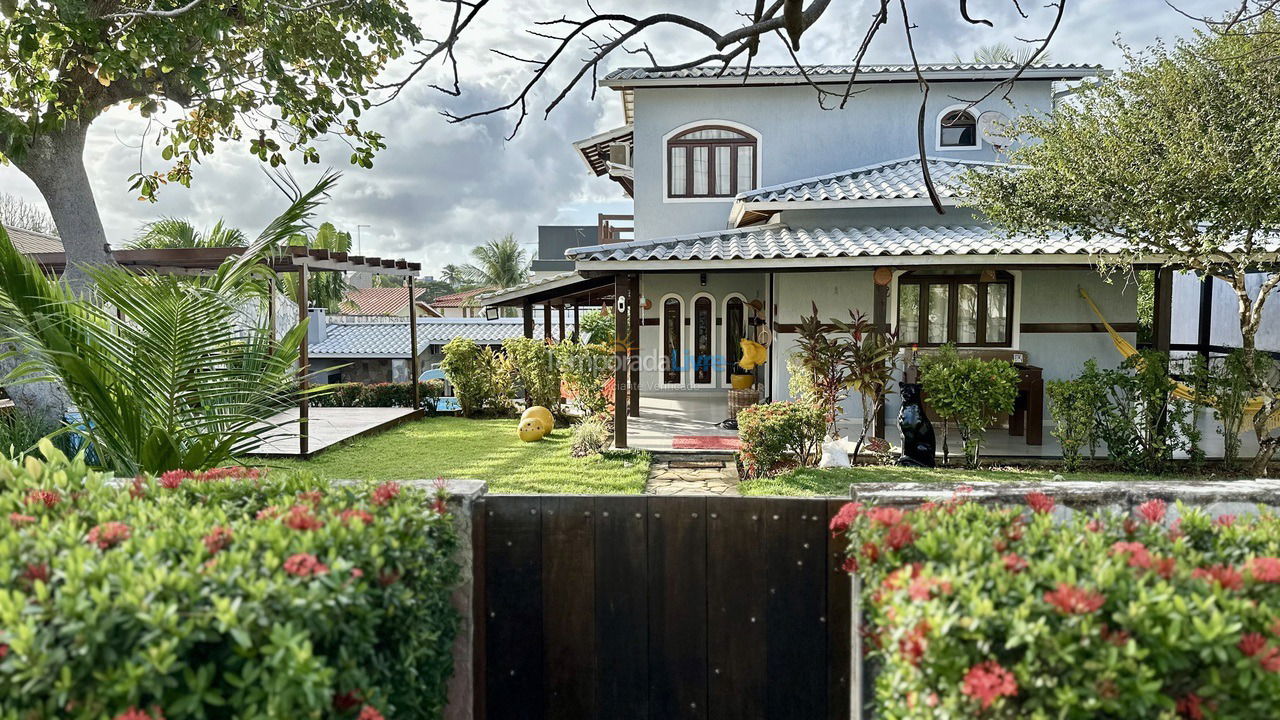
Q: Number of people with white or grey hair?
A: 0